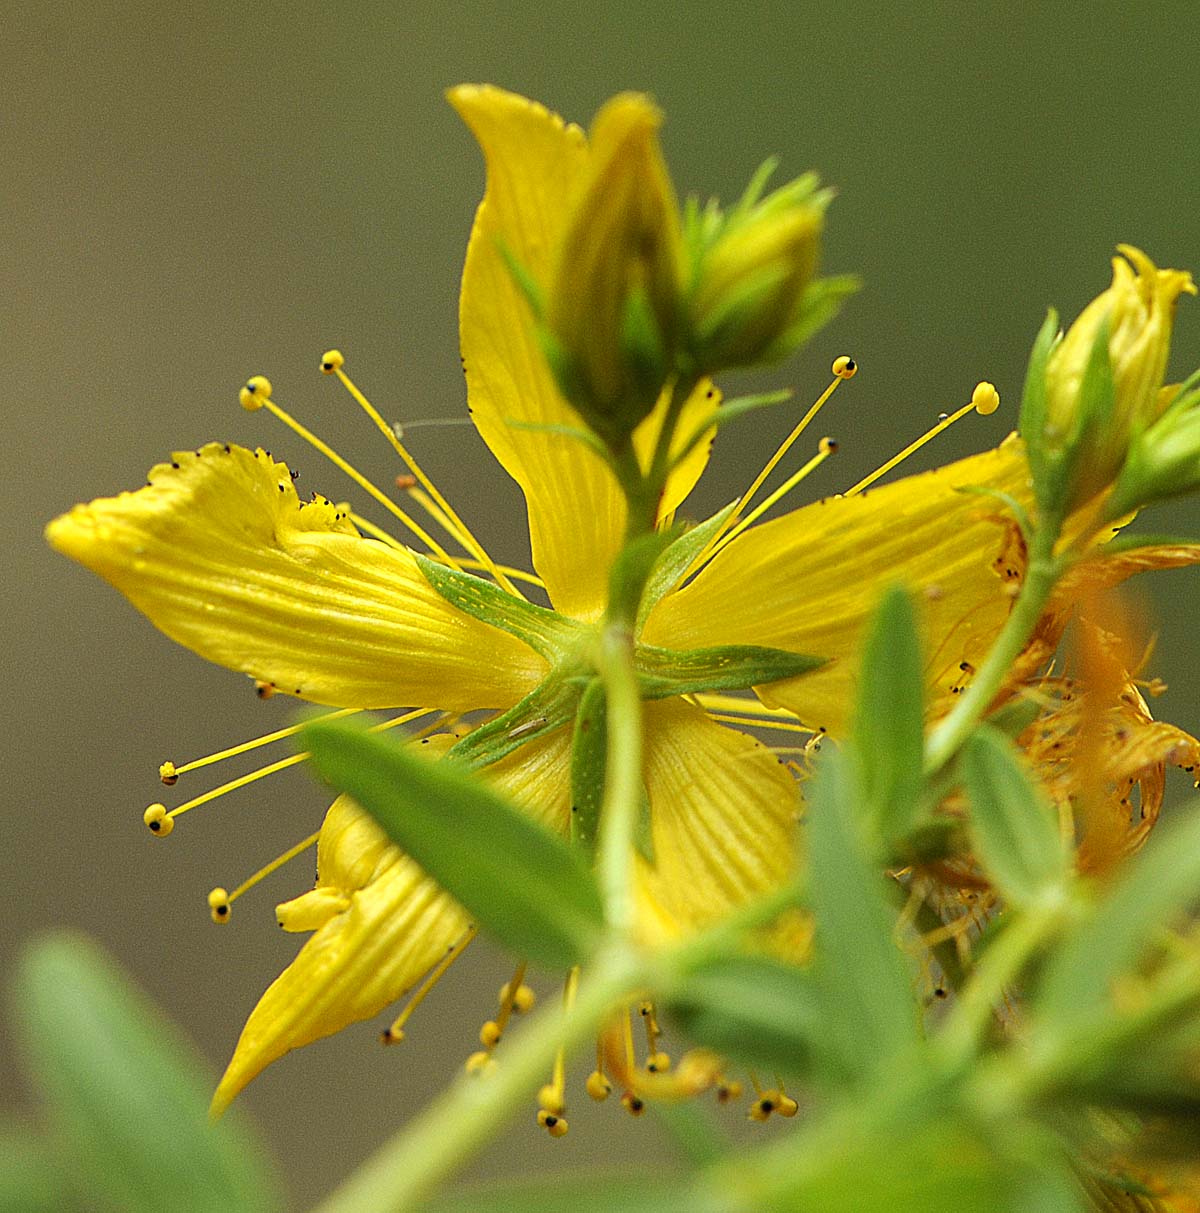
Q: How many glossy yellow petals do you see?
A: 5